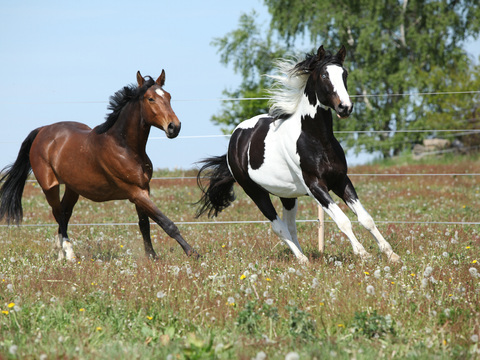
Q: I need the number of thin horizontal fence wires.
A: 4